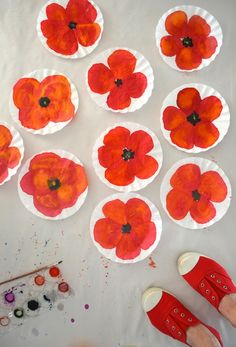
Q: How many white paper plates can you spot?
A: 10